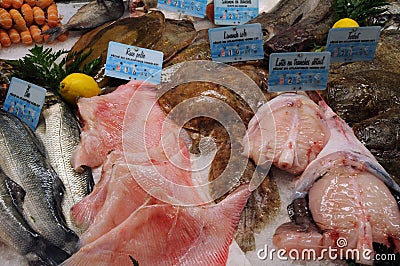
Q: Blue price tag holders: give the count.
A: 7